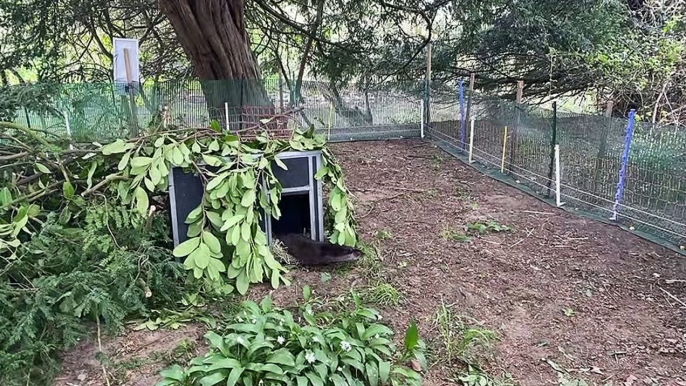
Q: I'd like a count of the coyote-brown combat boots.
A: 0